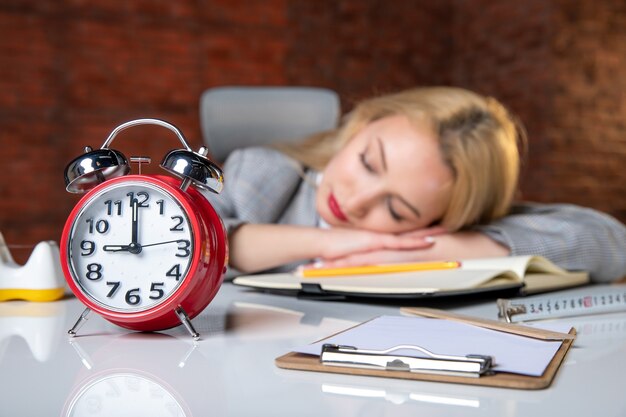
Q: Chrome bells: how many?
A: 2